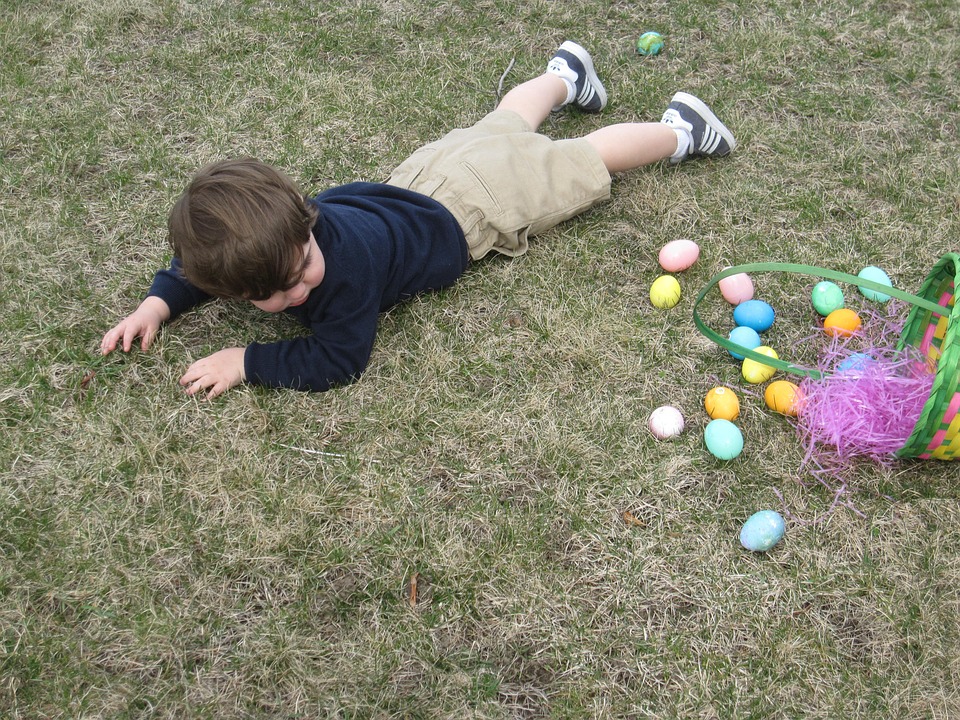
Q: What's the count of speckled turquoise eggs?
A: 1